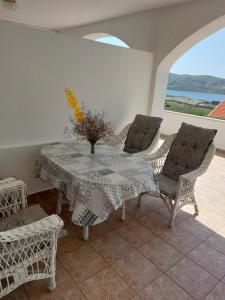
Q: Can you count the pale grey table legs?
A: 3